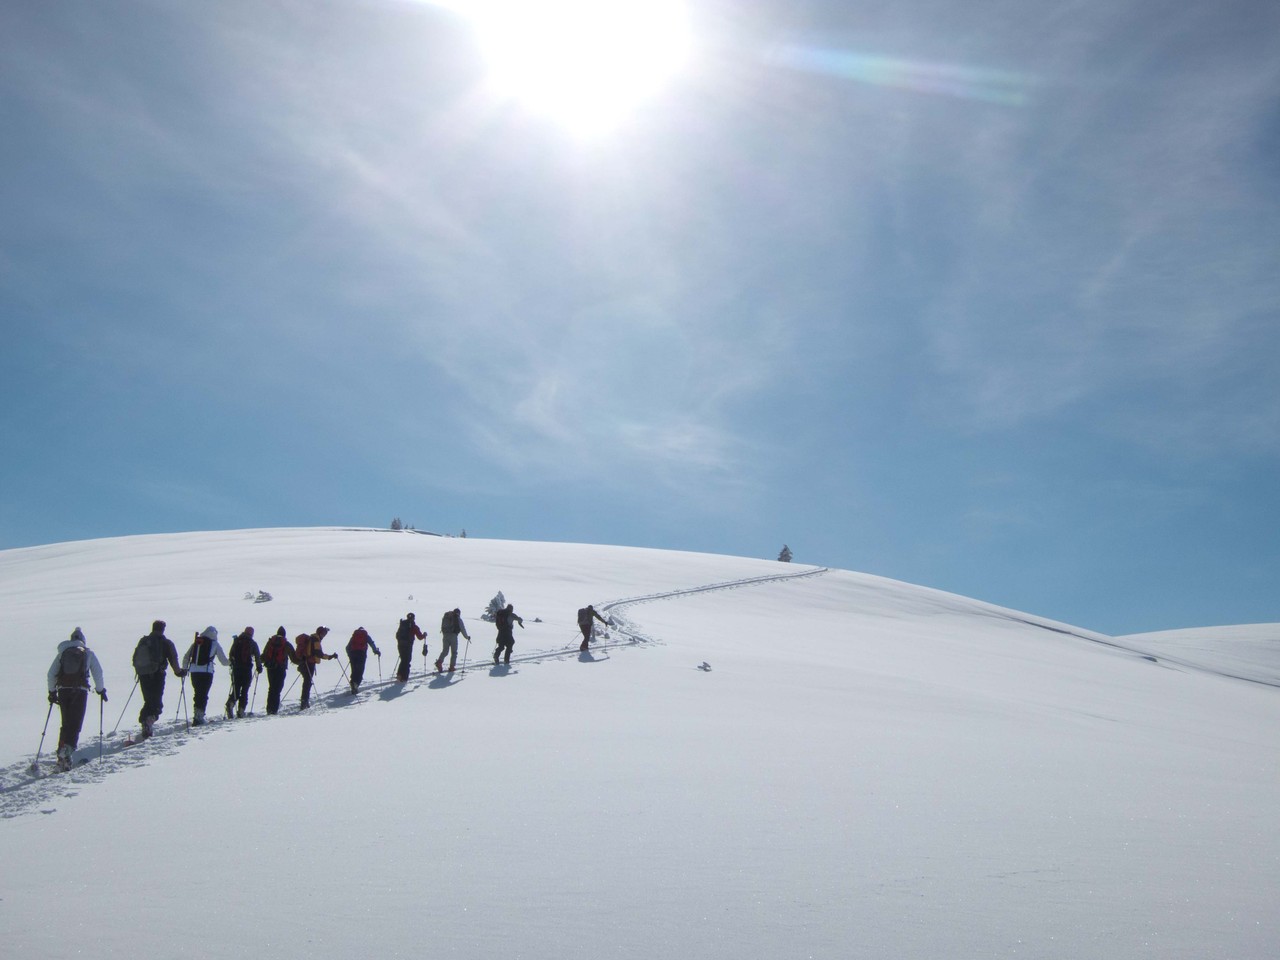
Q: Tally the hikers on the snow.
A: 11